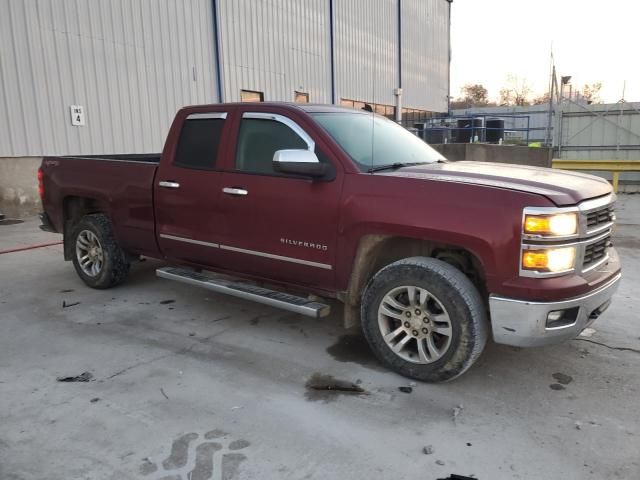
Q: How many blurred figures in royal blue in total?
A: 0